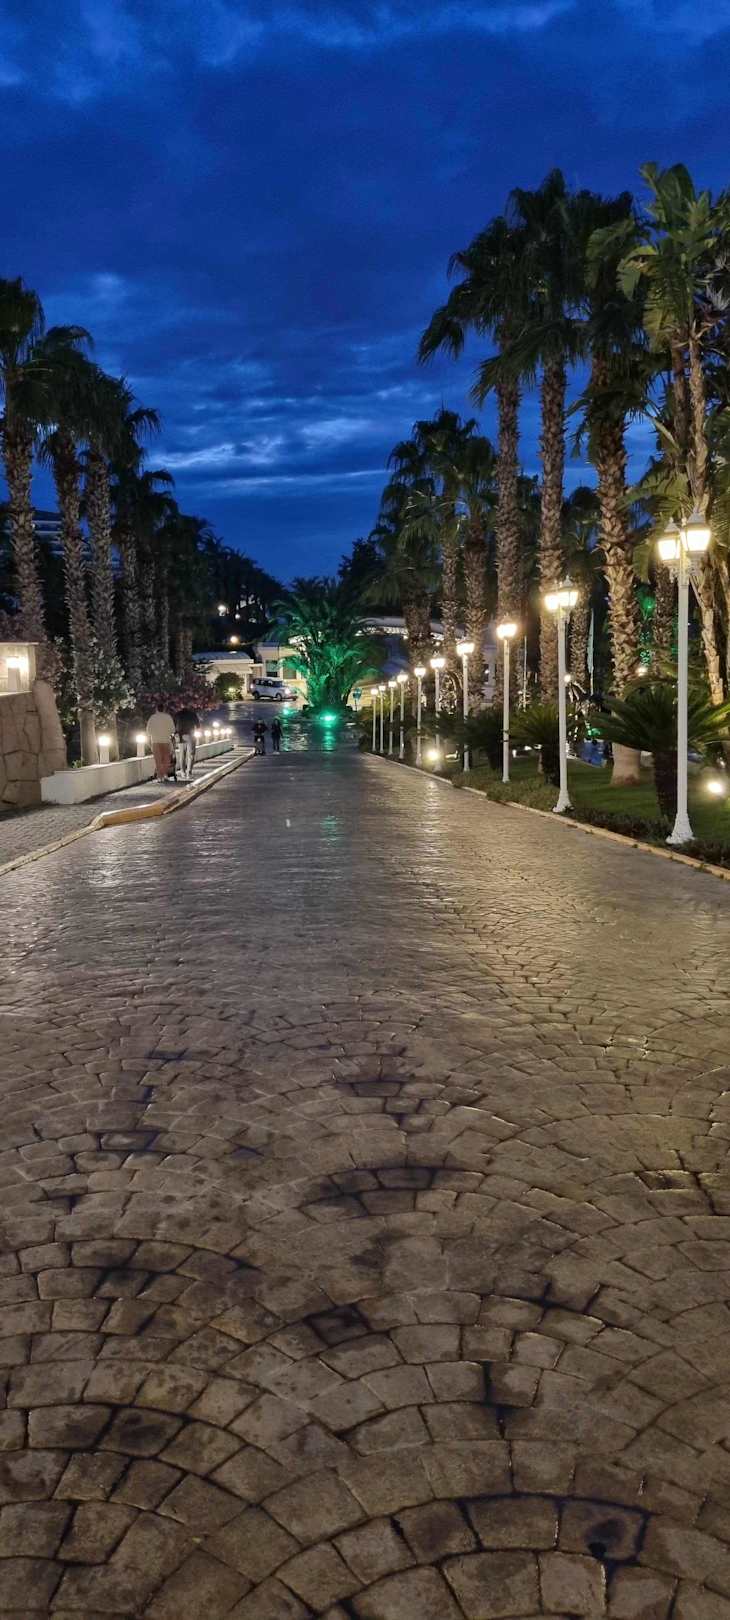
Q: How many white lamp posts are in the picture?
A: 10